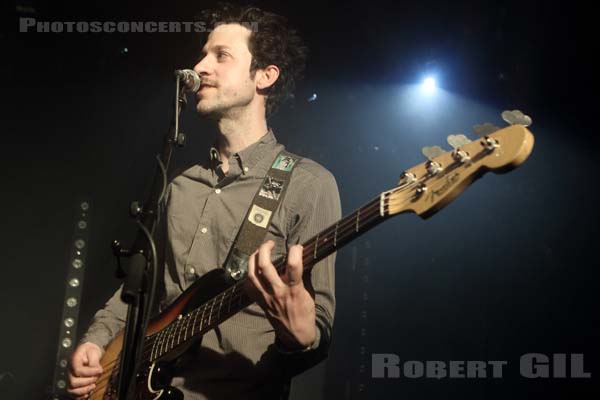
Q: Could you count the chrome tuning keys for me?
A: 4